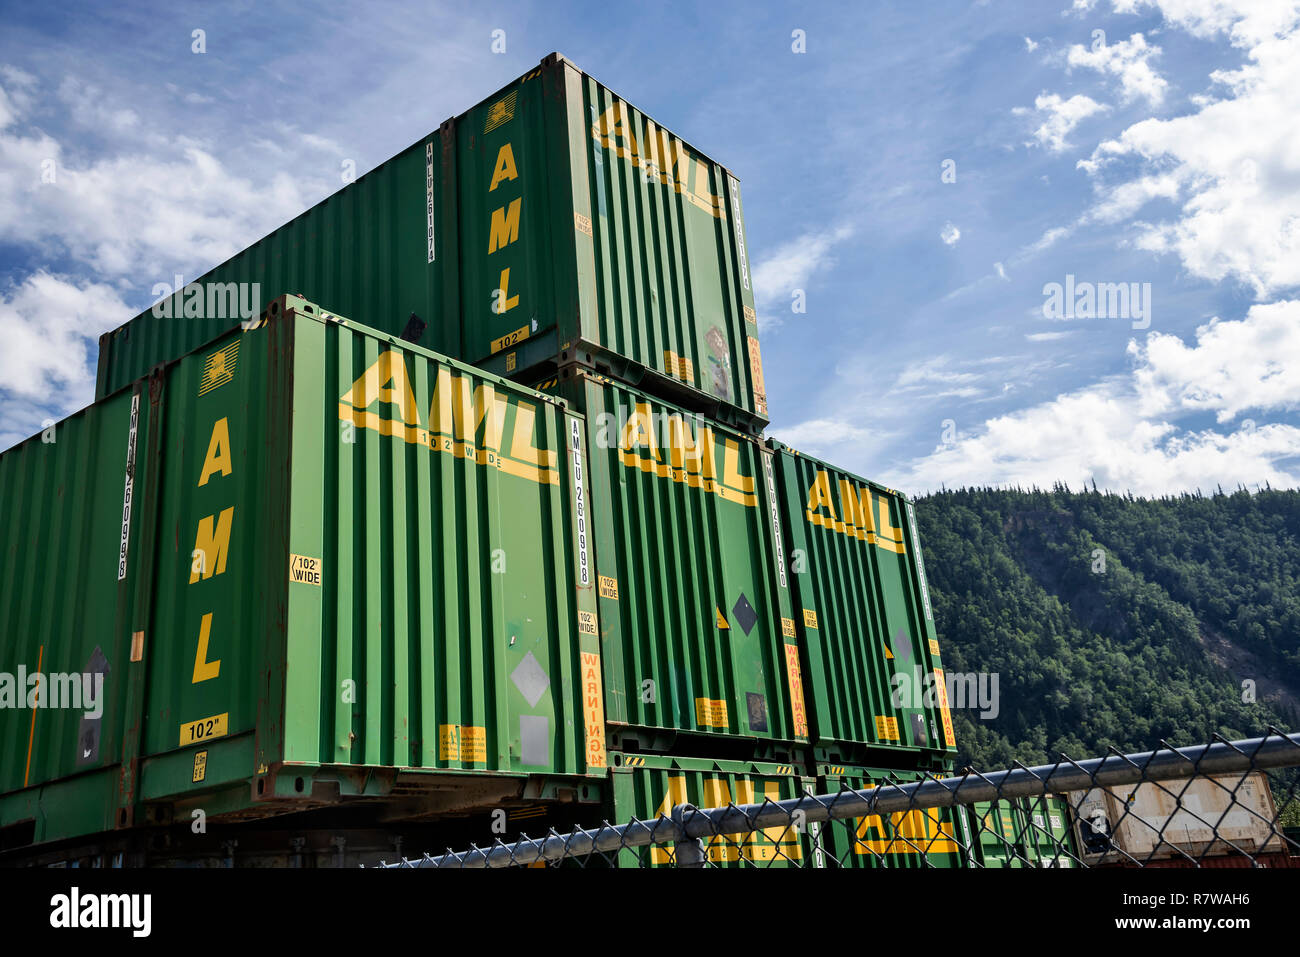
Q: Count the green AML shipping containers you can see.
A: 6